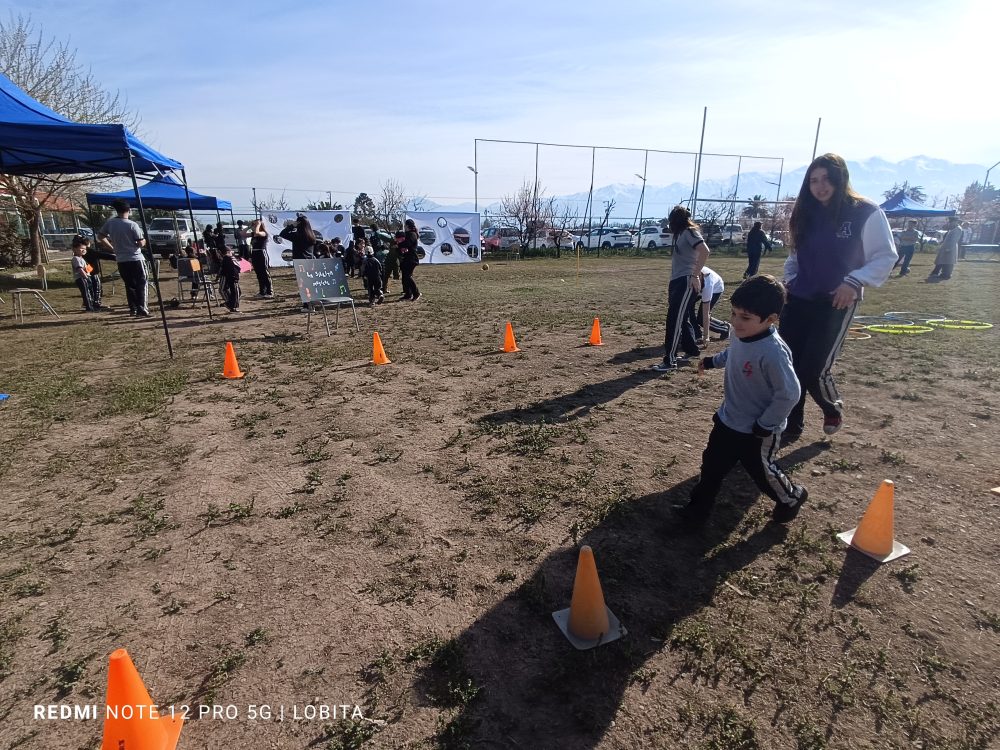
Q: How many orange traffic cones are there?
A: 7